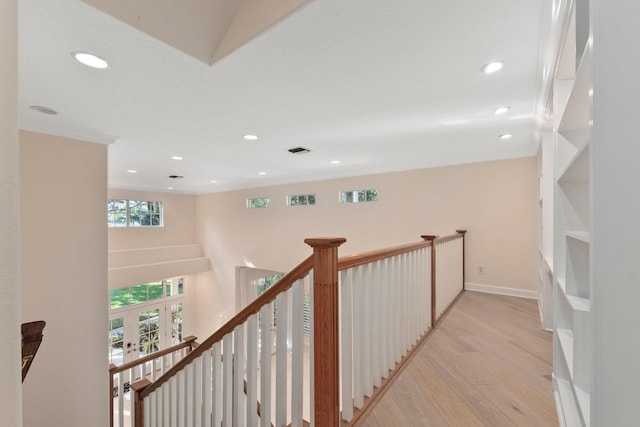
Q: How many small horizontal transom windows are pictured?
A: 3